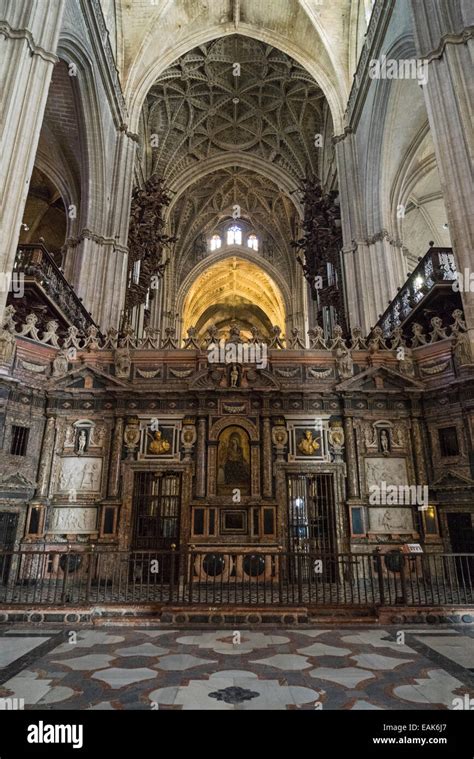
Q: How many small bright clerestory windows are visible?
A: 3